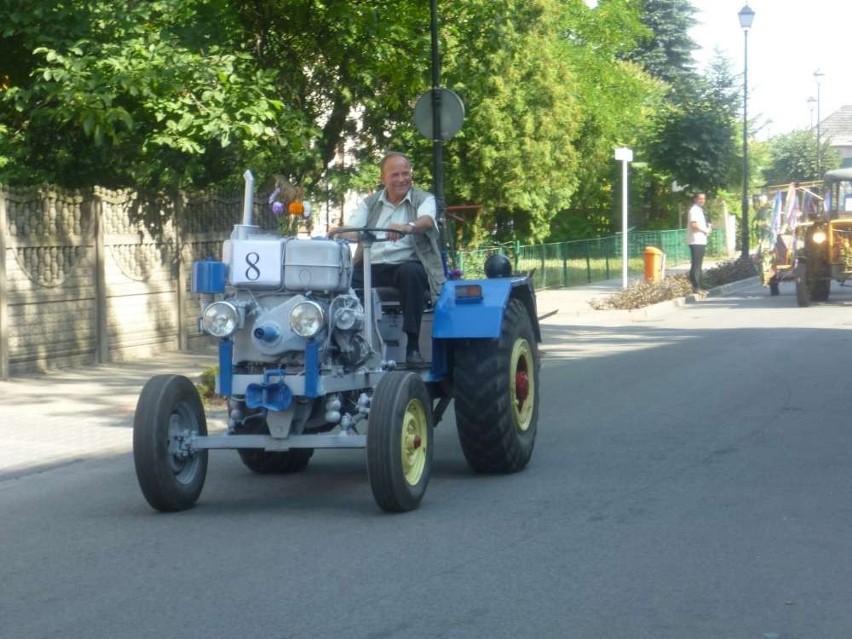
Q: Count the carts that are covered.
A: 1